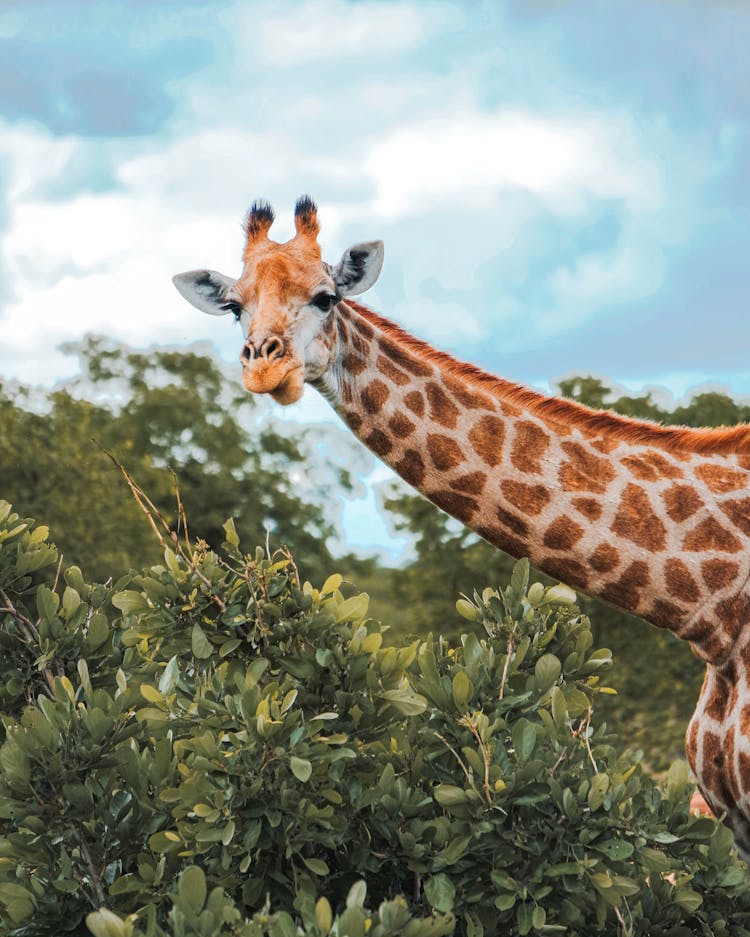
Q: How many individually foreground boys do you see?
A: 0